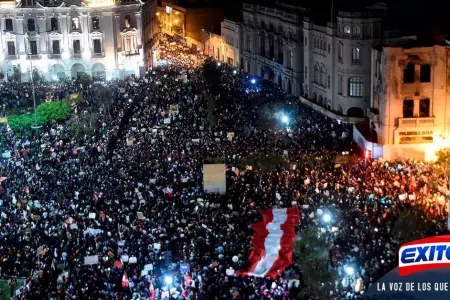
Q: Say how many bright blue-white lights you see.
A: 5